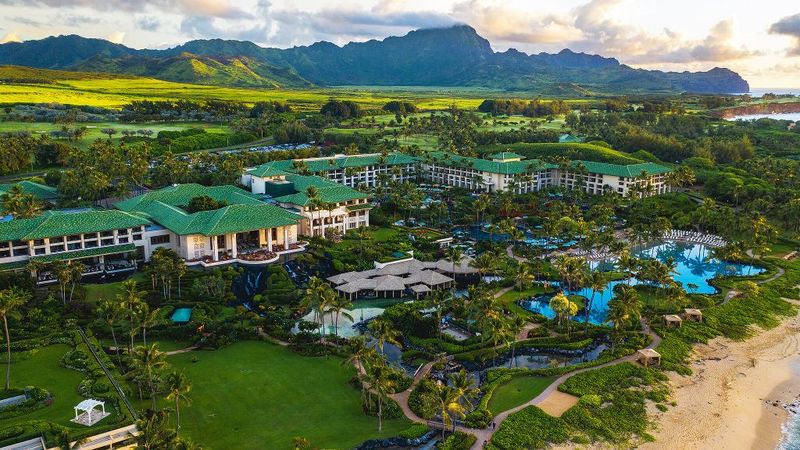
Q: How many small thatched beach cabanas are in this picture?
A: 3